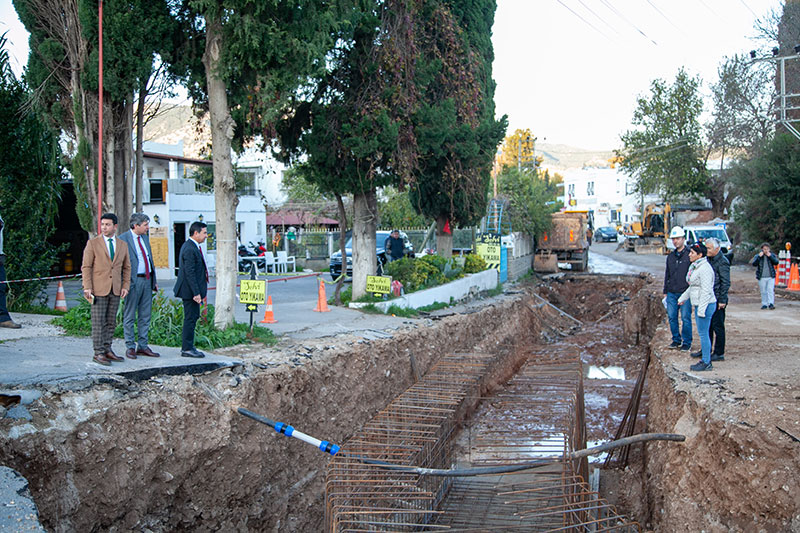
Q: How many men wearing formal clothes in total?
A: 3